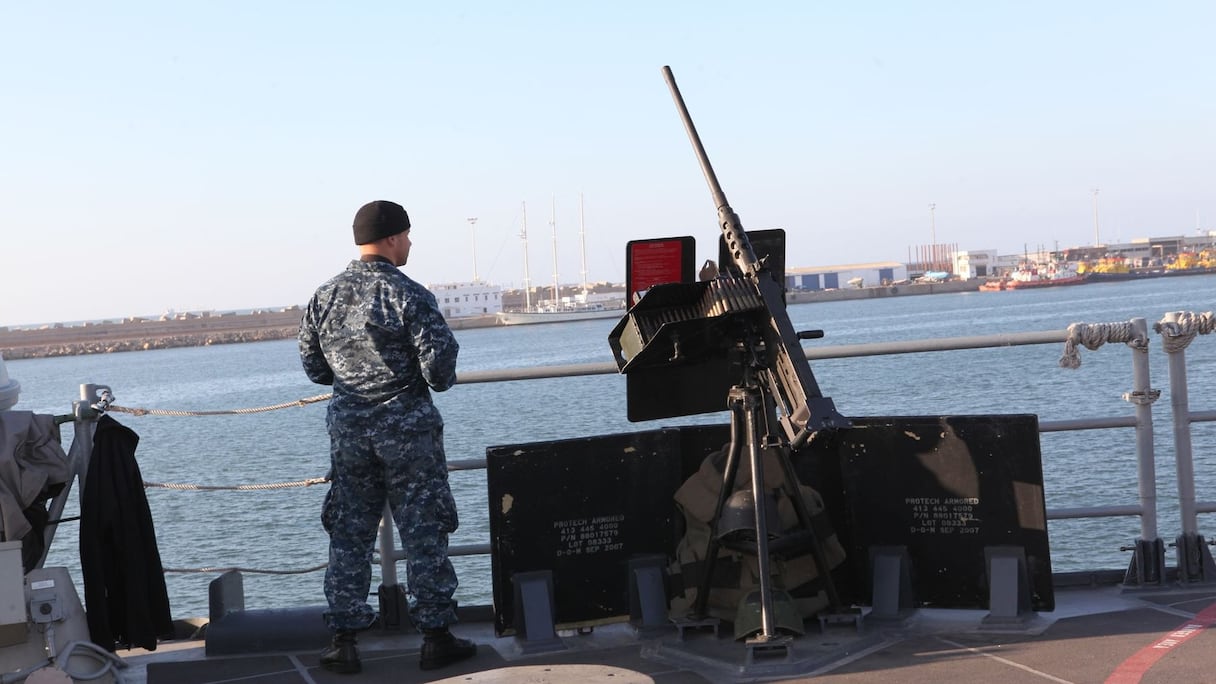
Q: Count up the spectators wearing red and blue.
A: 0